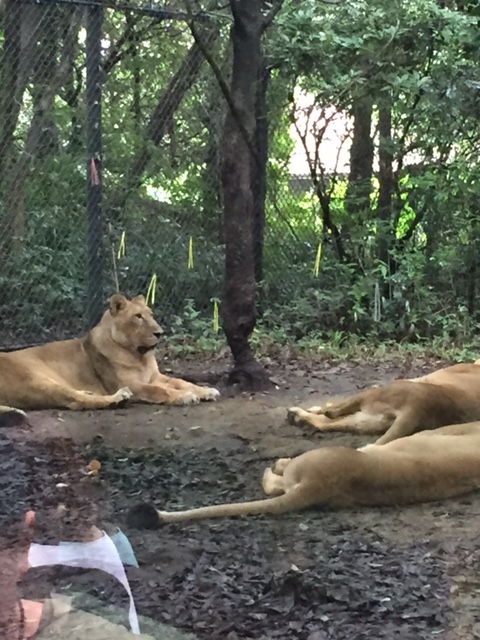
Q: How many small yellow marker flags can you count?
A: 5